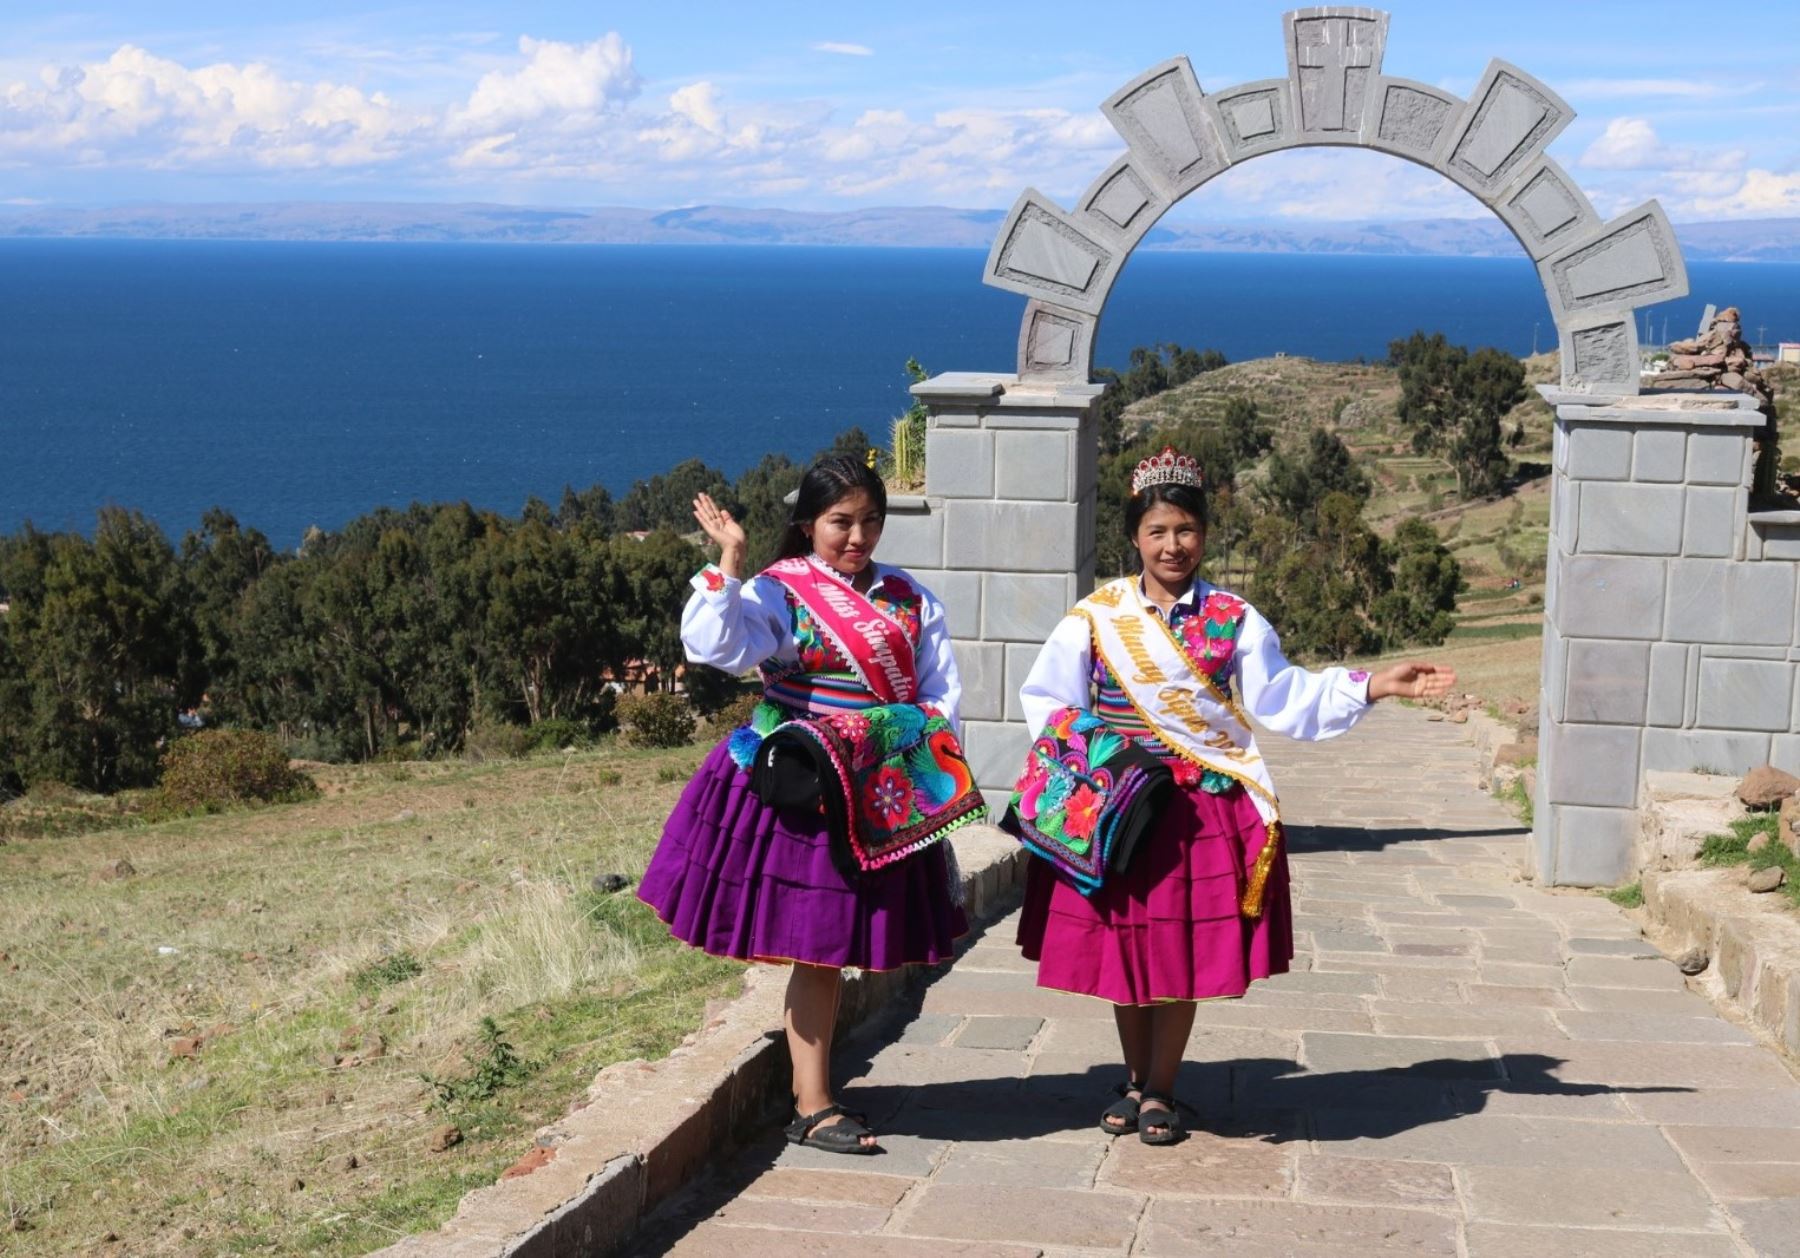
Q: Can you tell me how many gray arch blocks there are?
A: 11